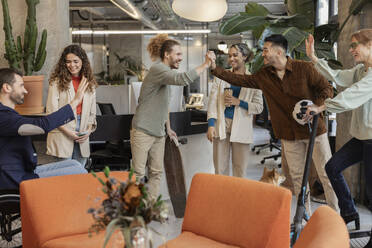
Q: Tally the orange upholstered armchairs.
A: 3